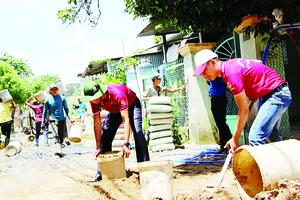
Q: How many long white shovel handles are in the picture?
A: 1